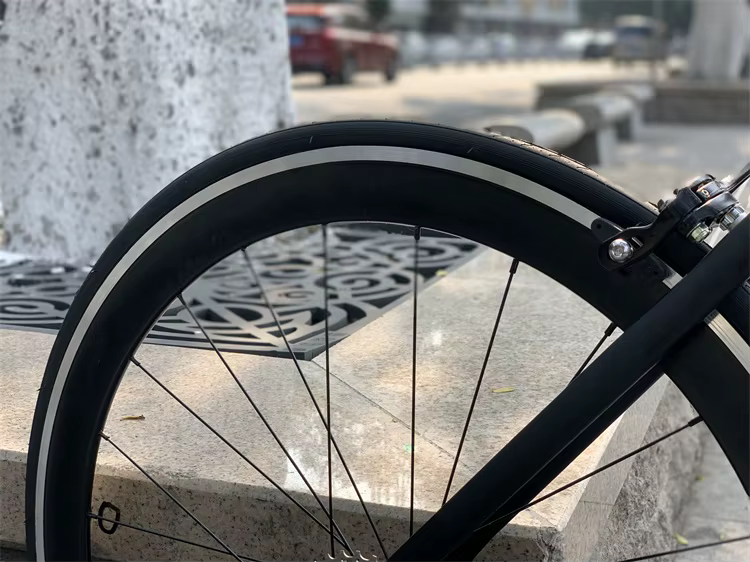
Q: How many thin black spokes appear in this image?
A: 11